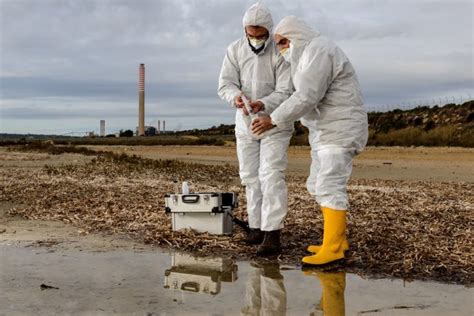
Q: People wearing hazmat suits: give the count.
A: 2